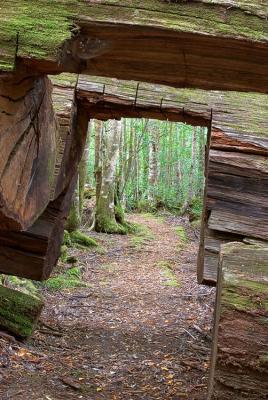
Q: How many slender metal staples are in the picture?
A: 0